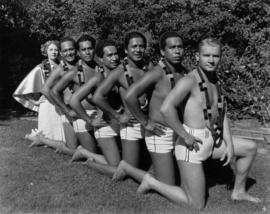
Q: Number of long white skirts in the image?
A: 1